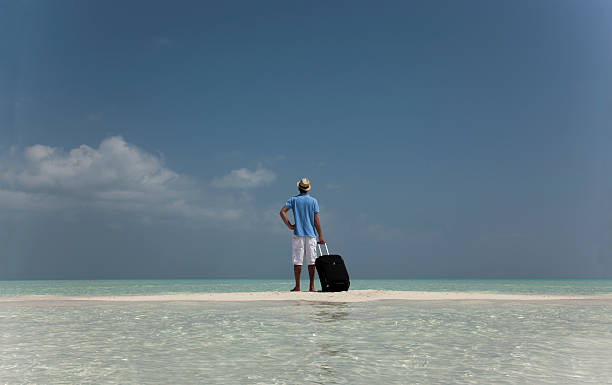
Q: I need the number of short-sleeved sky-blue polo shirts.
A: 1